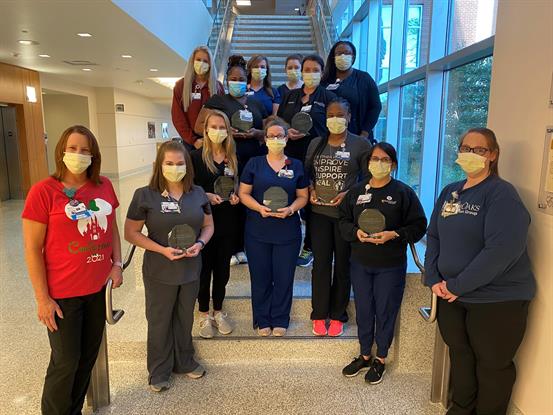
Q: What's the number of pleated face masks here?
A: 13